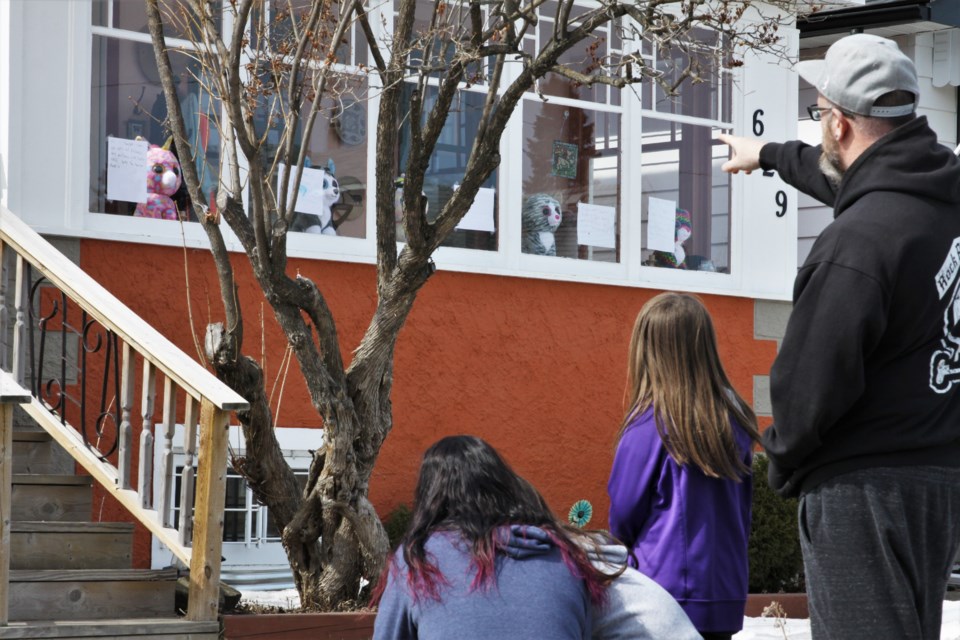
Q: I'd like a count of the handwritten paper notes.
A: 5